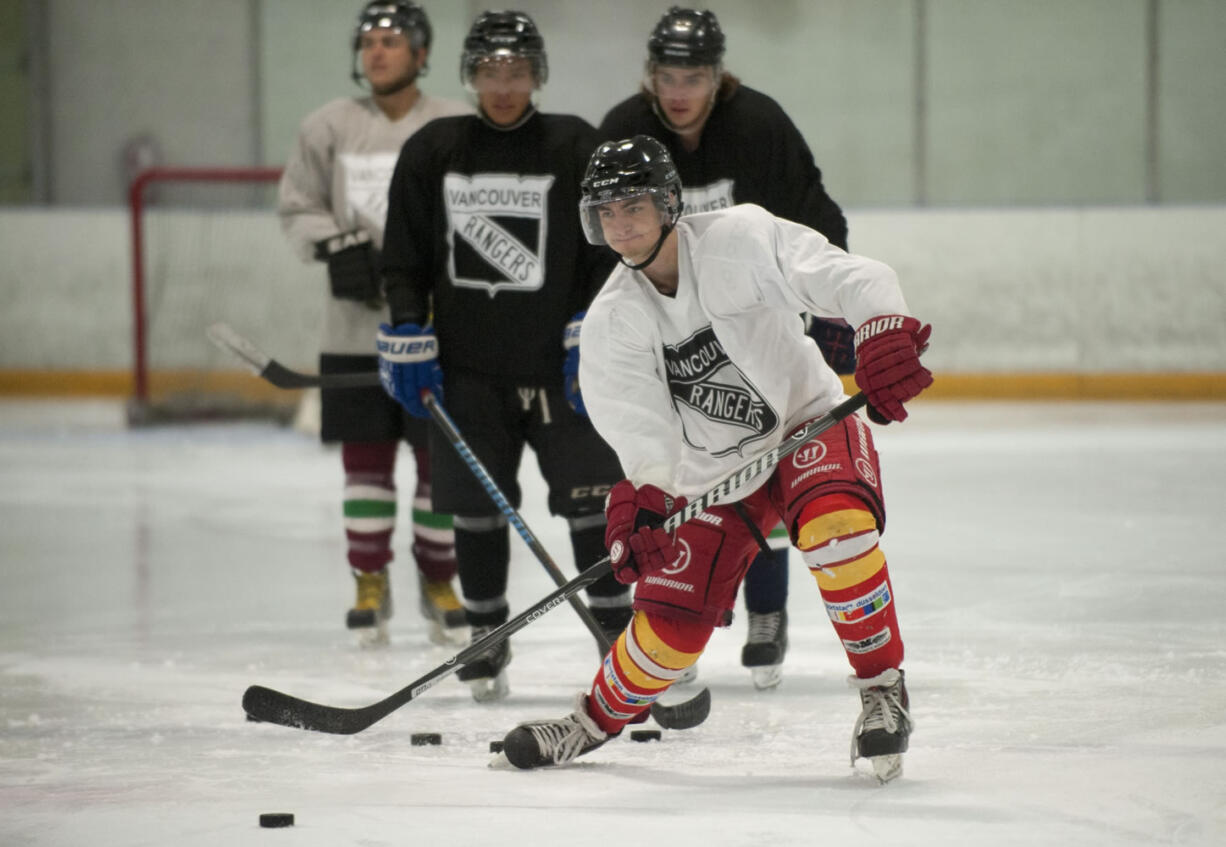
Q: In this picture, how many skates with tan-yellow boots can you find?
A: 2